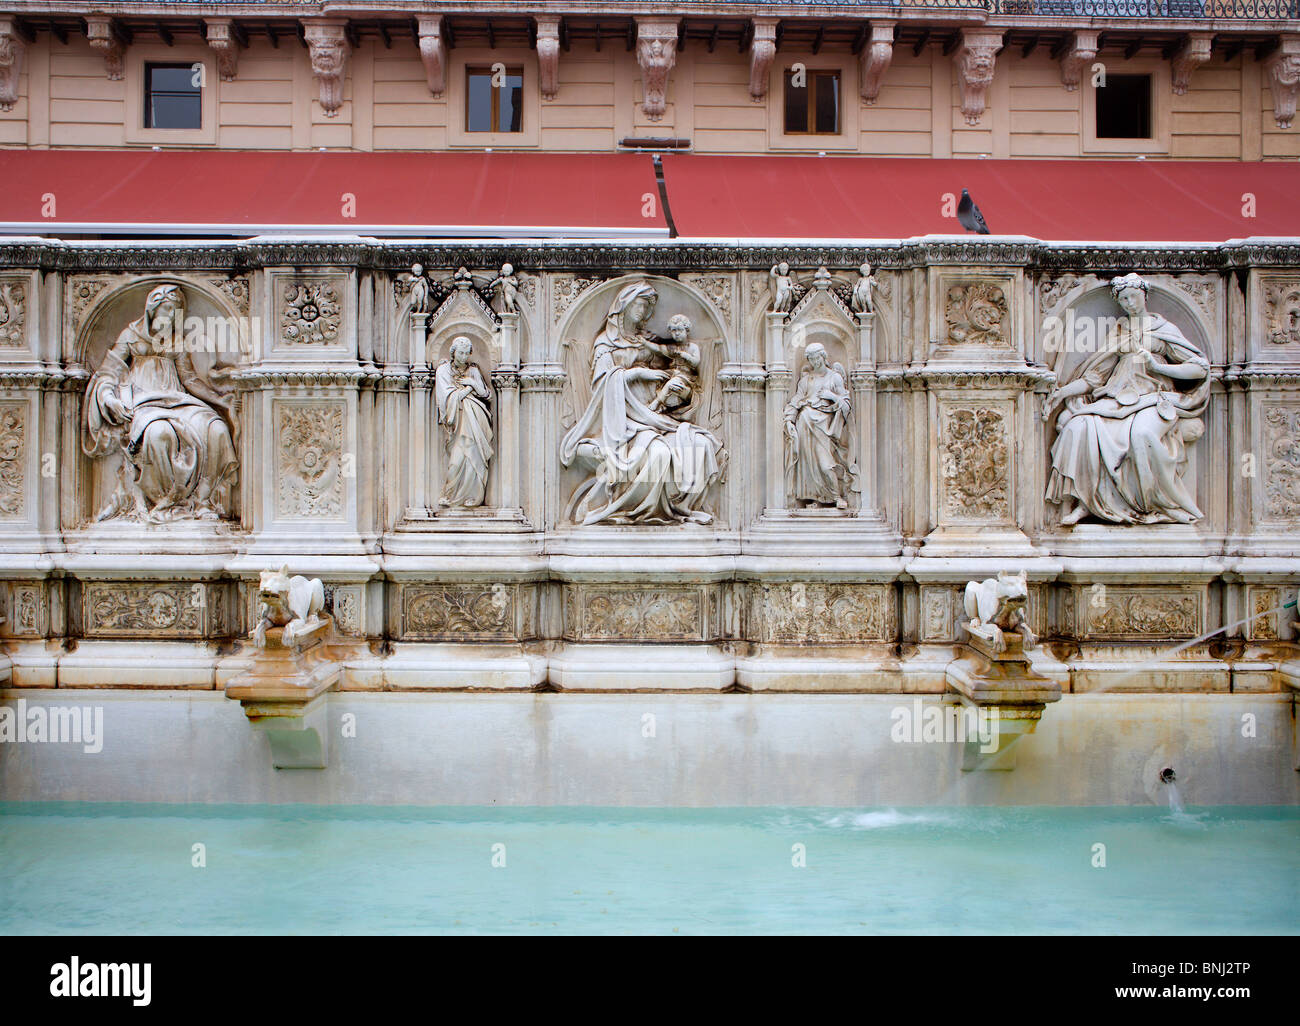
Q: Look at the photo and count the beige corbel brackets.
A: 13